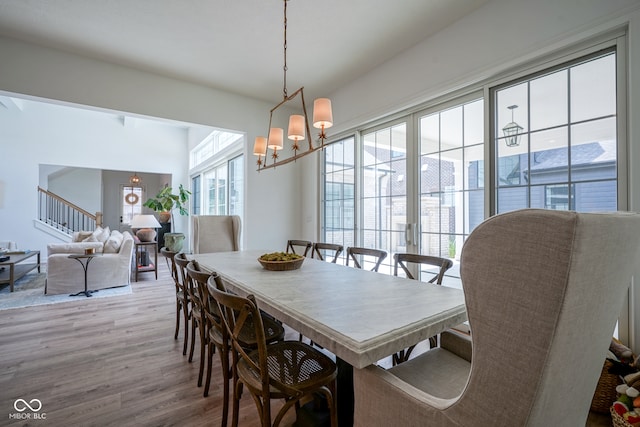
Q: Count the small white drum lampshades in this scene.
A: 4